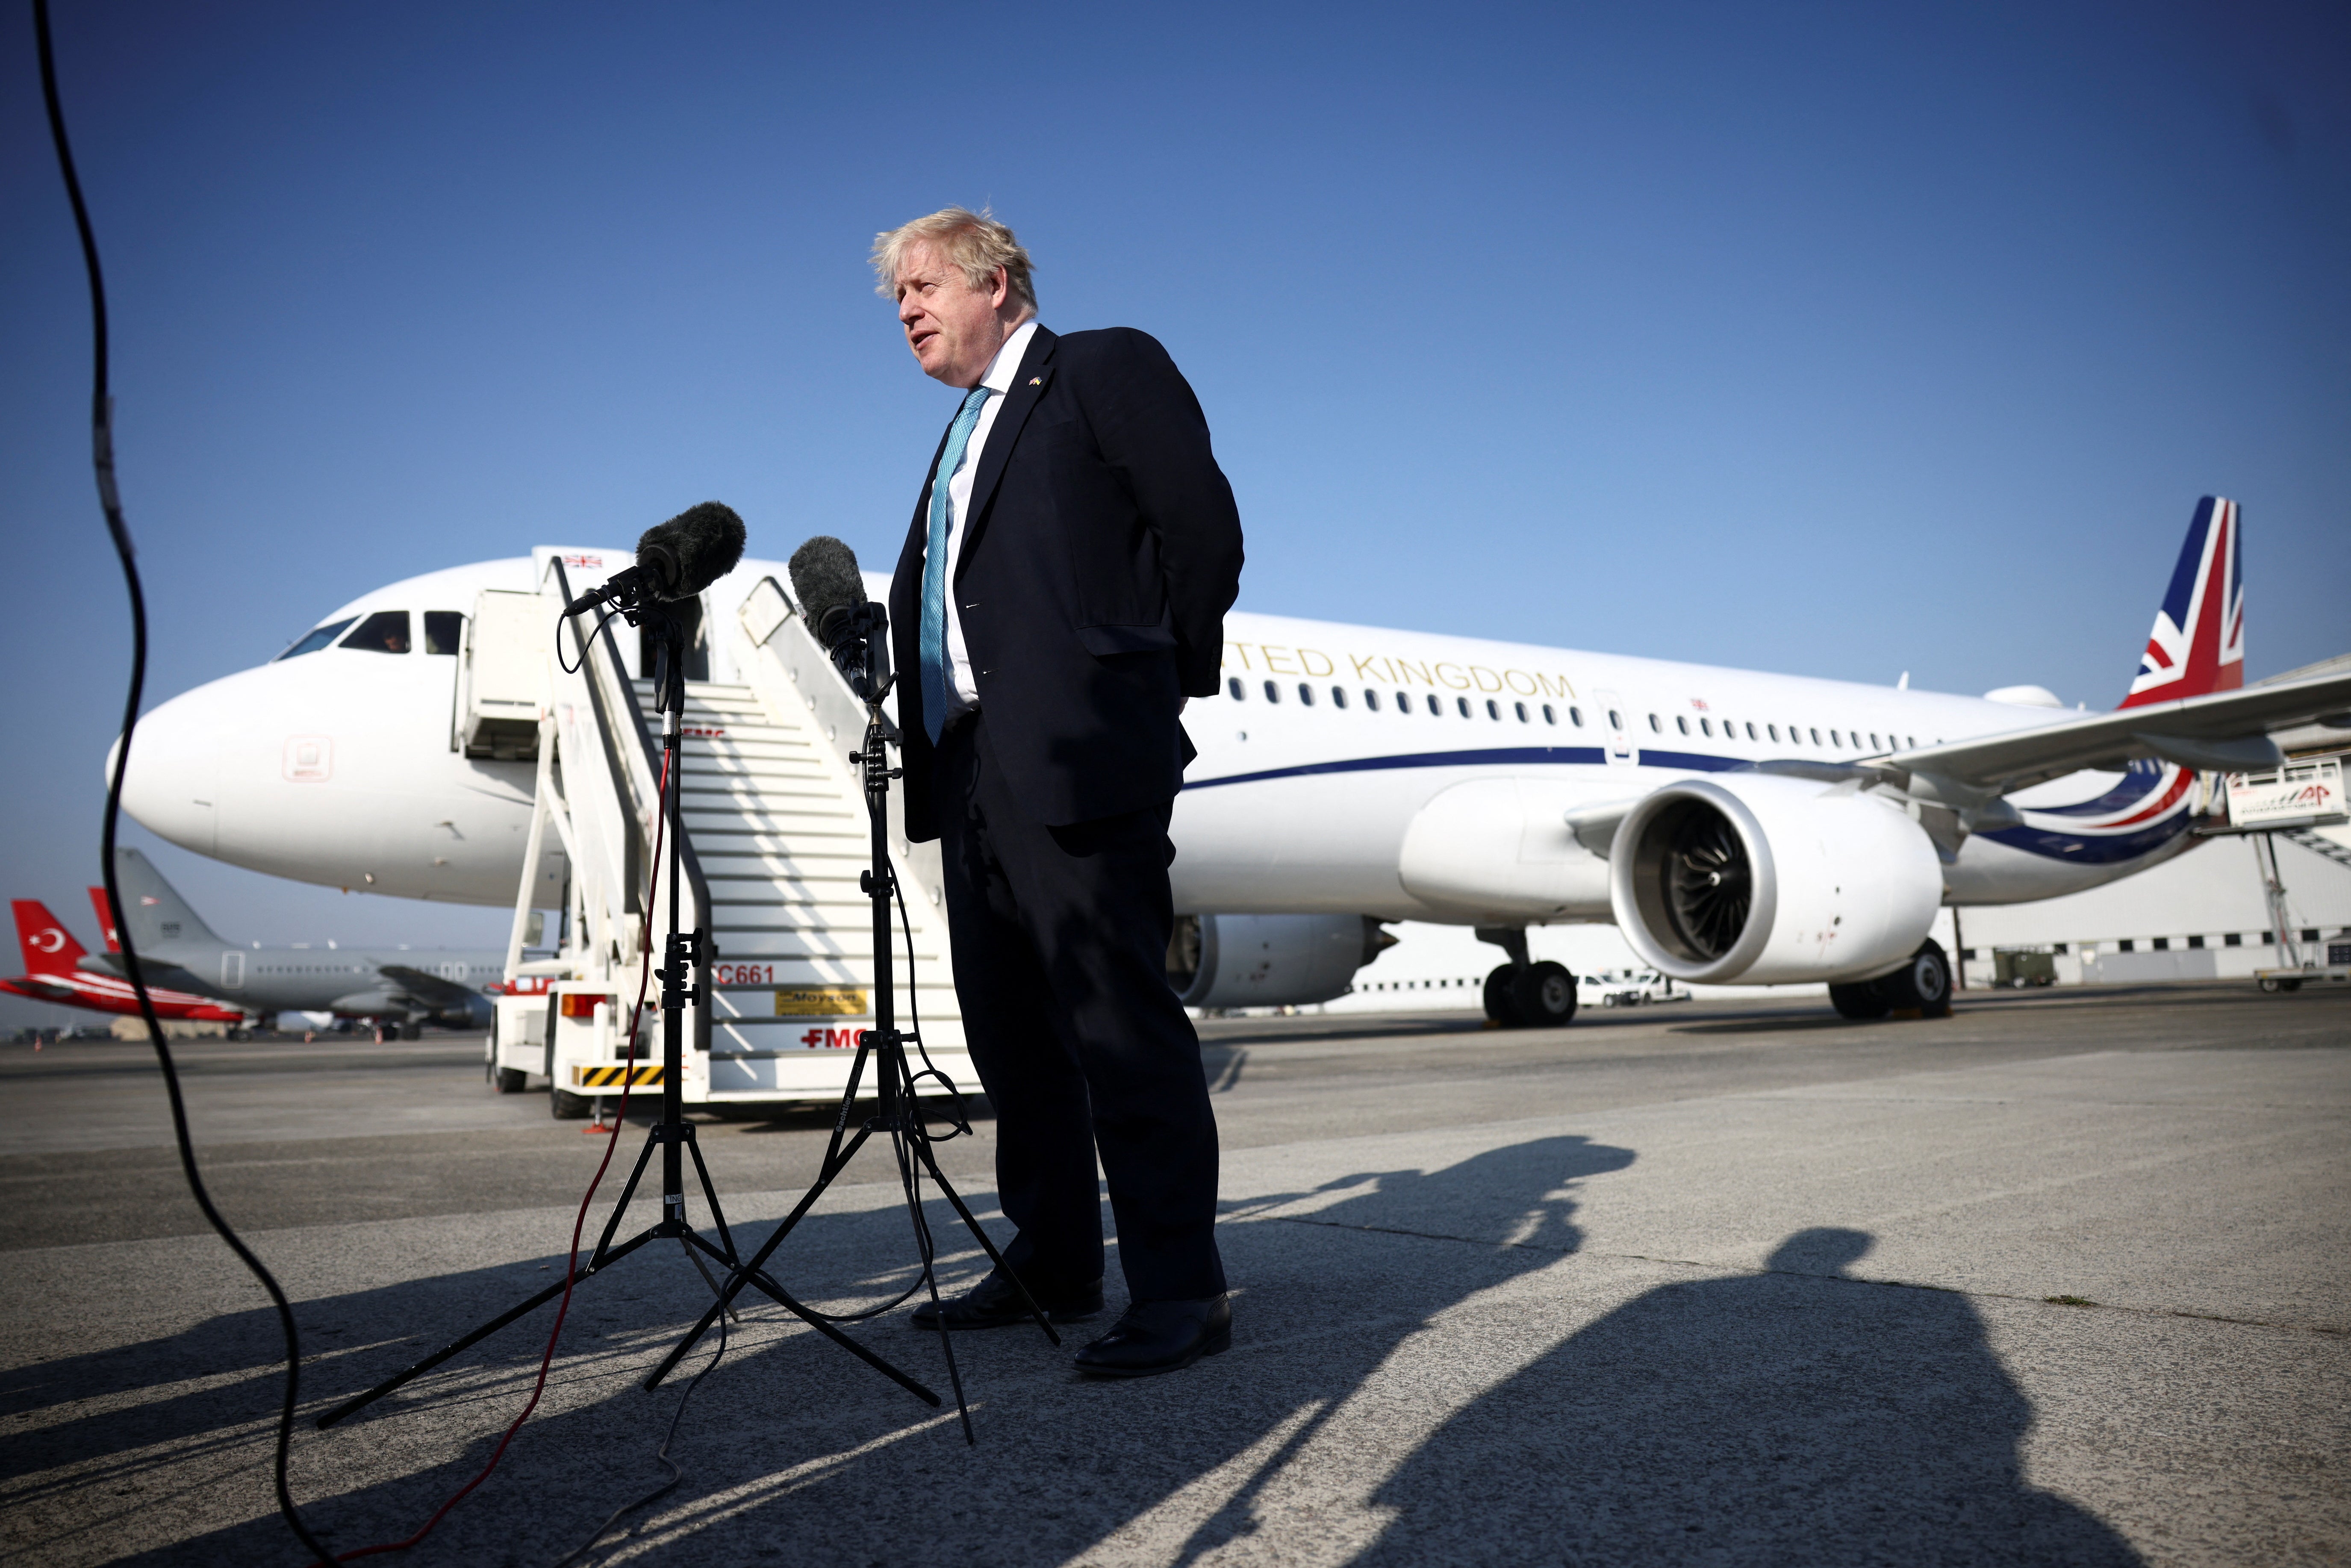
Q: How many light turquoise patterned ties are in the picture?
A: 1